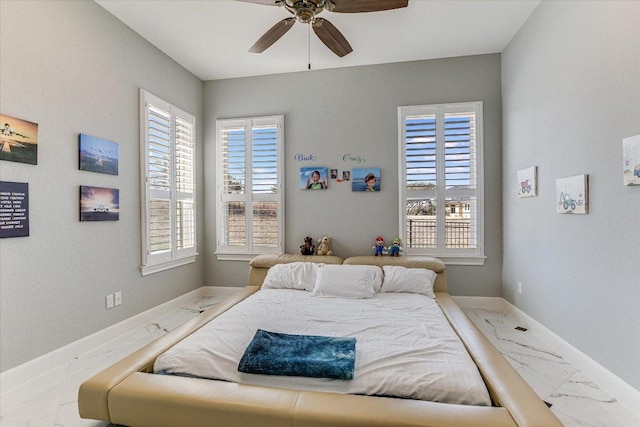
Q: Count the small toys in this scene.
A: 4